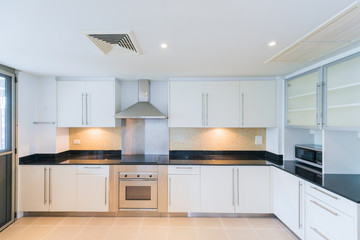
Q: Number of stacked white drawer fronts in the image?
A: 3